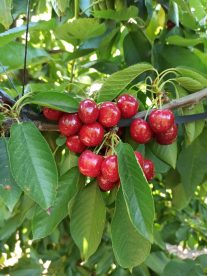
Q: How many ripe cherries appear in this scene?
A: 15